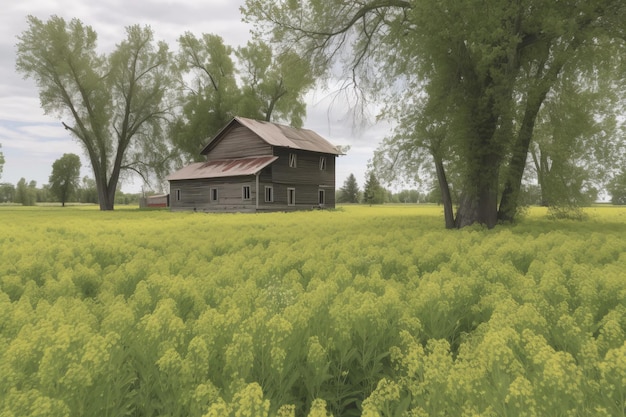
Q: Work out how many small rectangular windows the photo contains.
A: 8